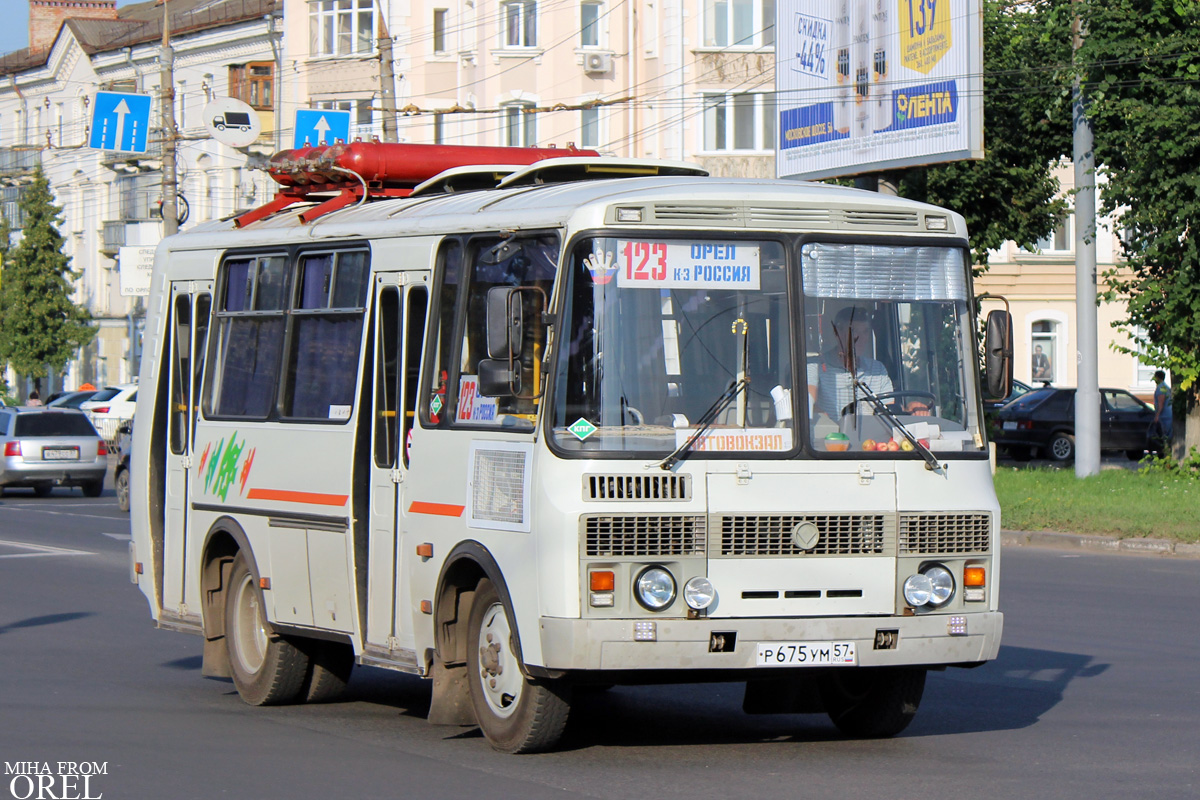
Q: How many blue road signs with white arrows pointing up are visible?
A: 2